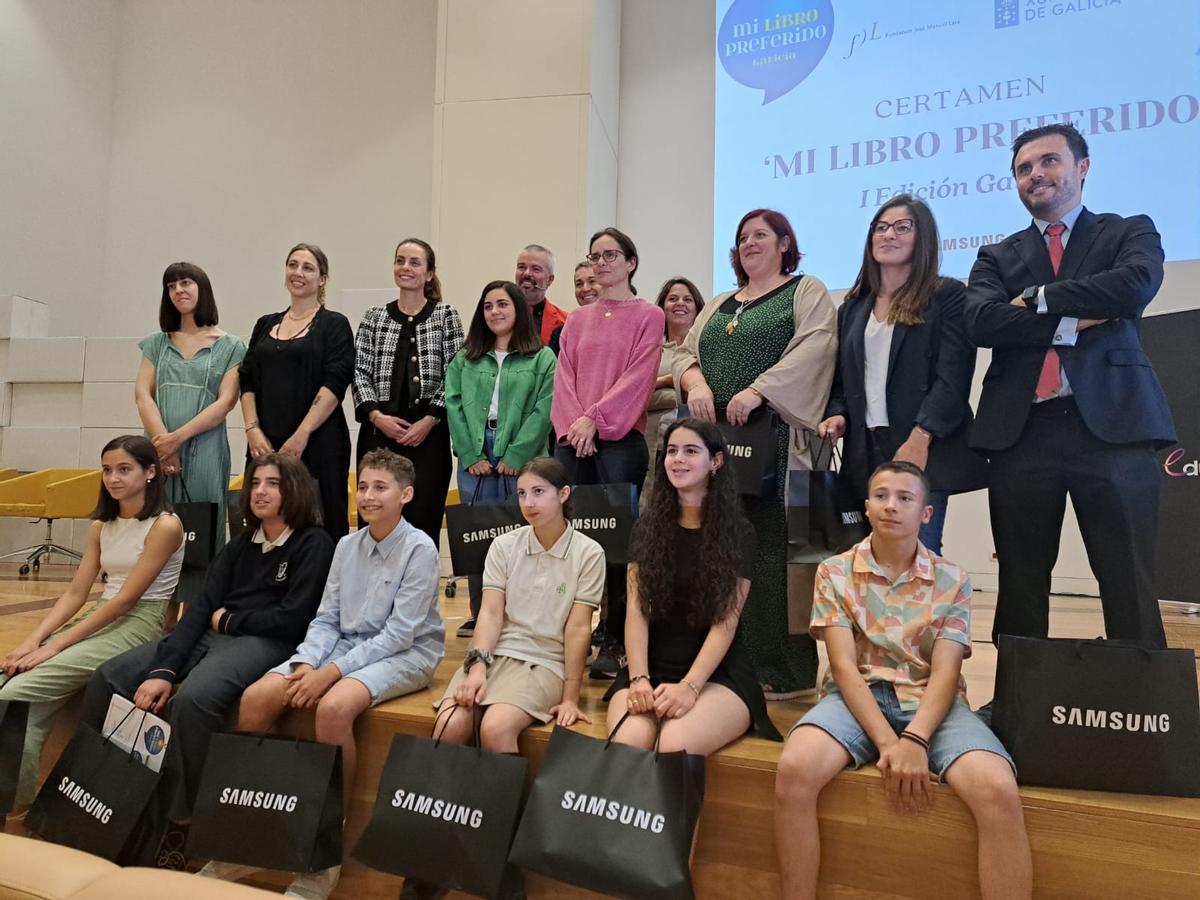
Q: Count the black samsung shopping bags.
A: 12